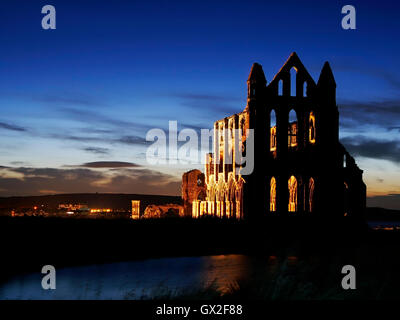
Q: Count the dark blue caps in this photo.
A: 0